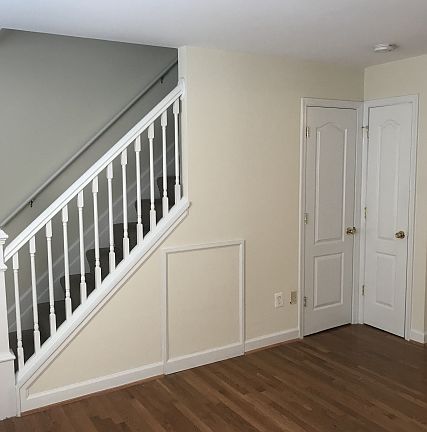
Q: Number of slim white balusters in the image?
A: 12